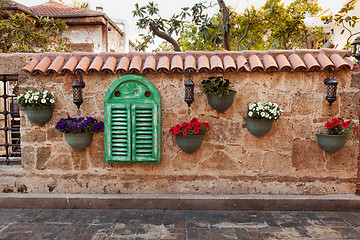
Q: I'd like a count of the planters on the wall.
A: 6